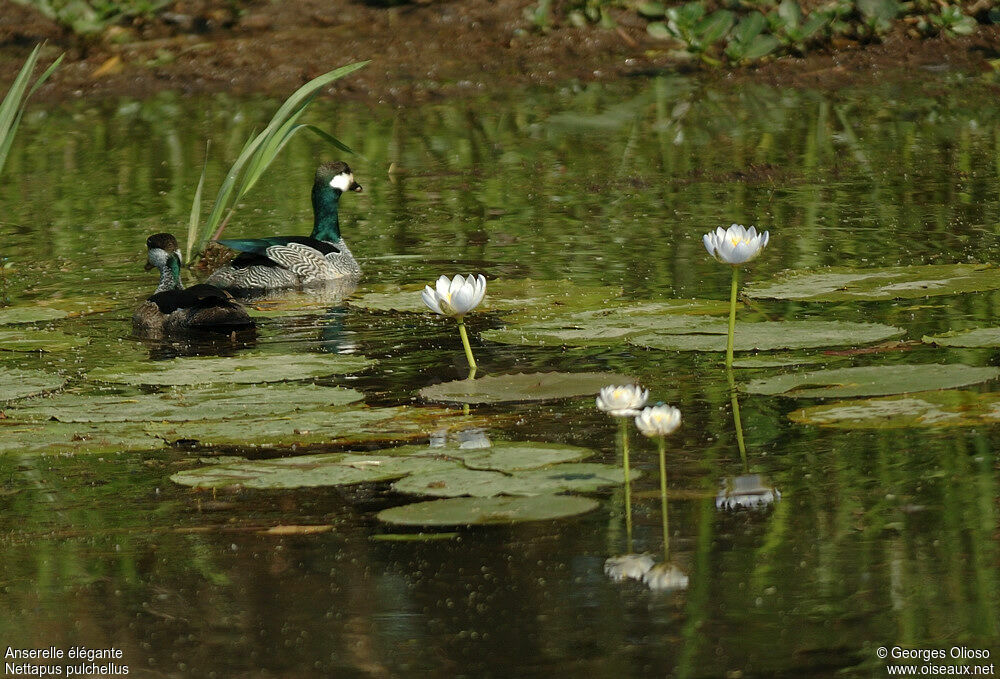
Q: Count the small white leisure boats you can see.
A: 0